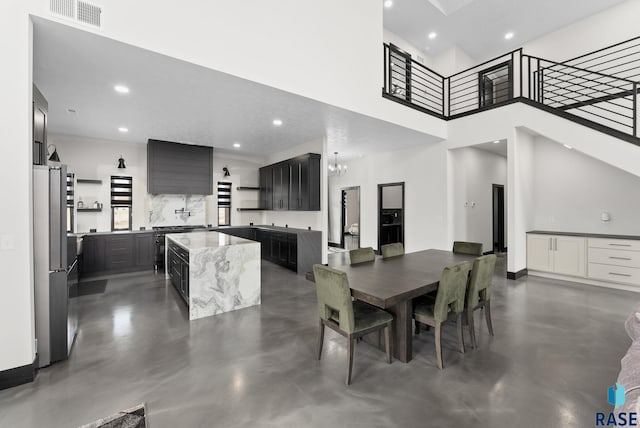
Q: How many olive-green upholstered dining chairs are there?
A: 6